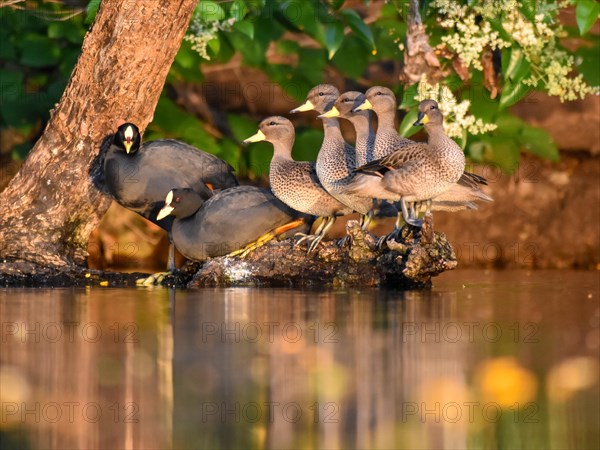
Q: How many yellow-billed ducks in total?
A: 5